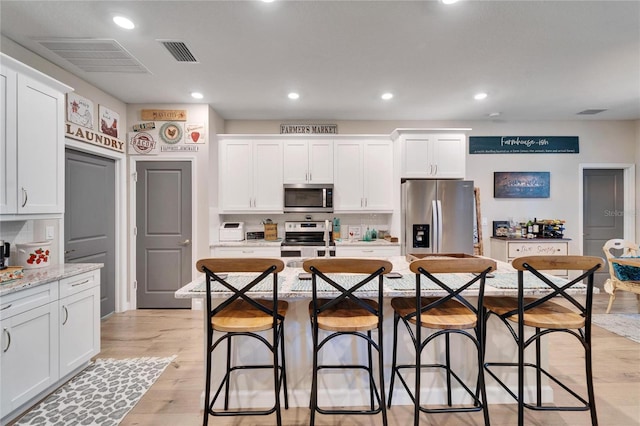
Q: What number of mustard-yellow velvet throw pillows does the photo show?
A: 0